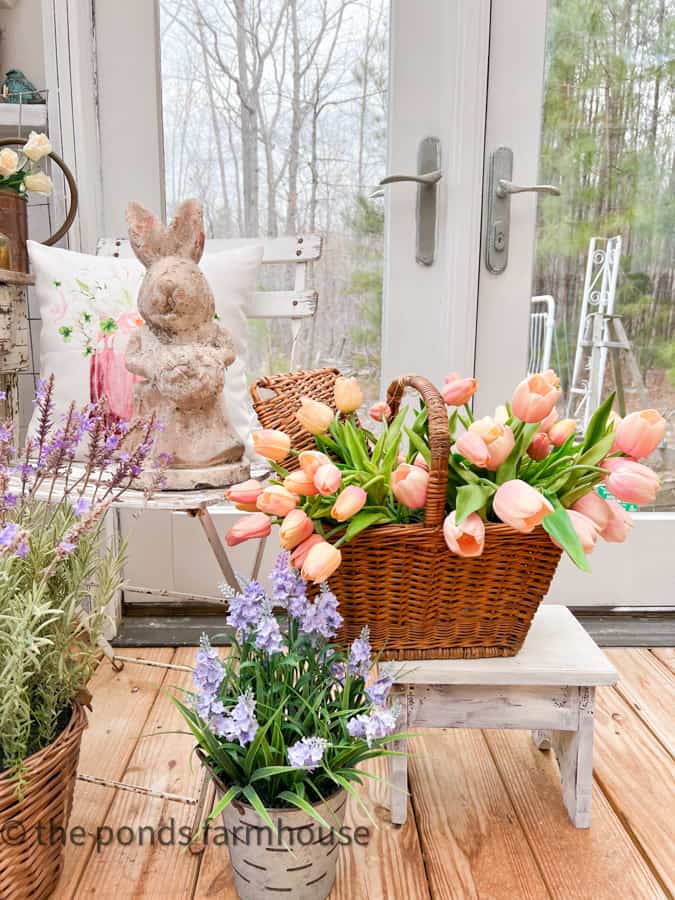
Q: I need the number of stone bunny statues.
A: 1